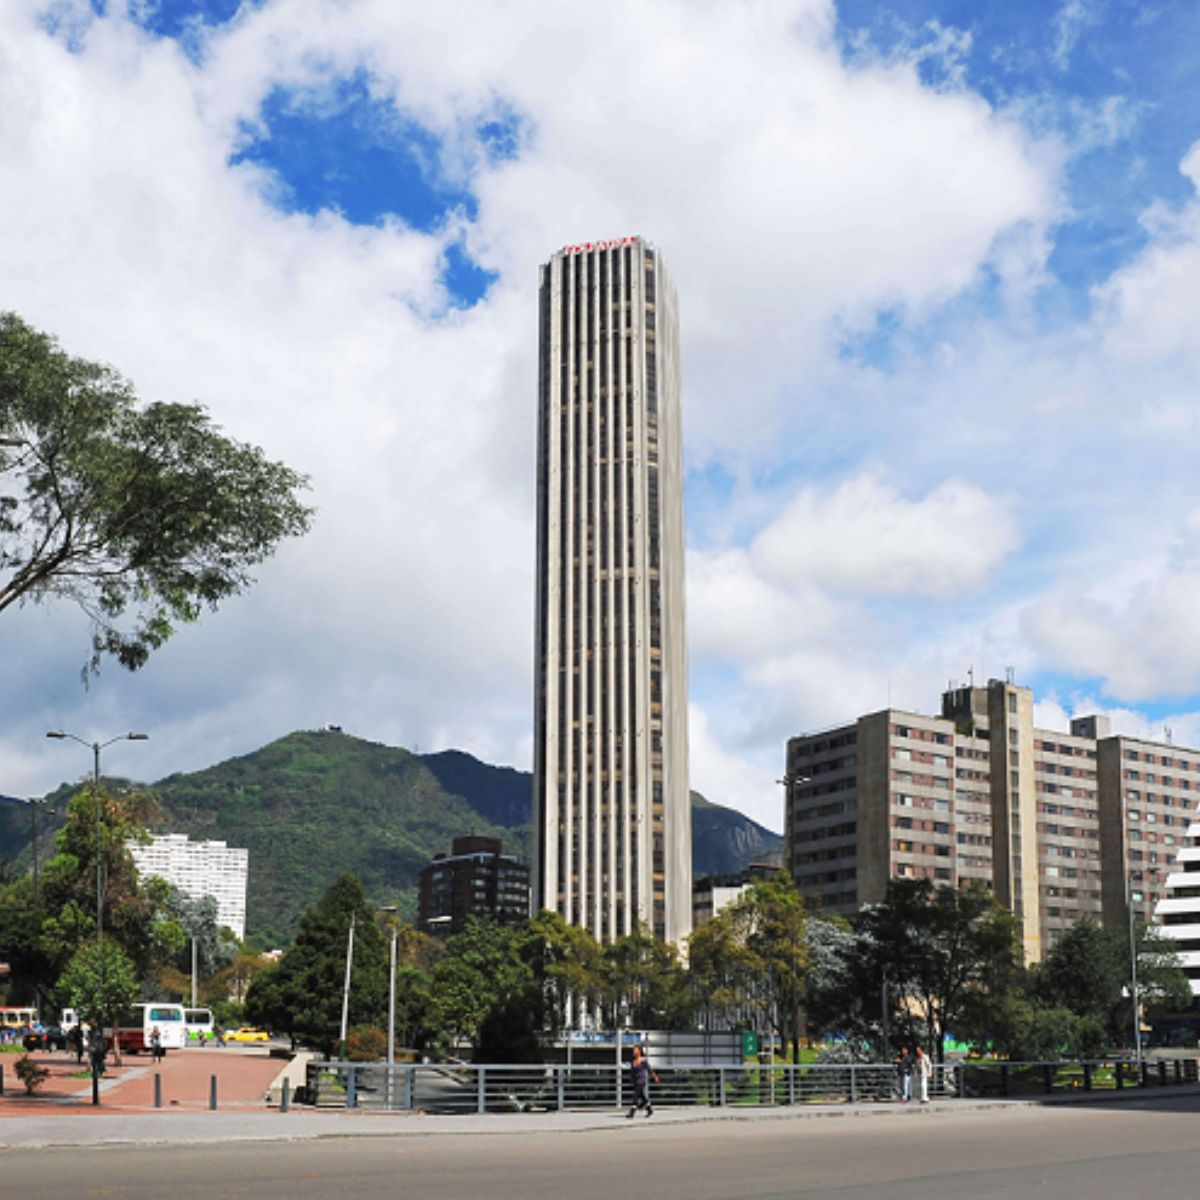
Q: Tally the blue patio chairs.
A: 0